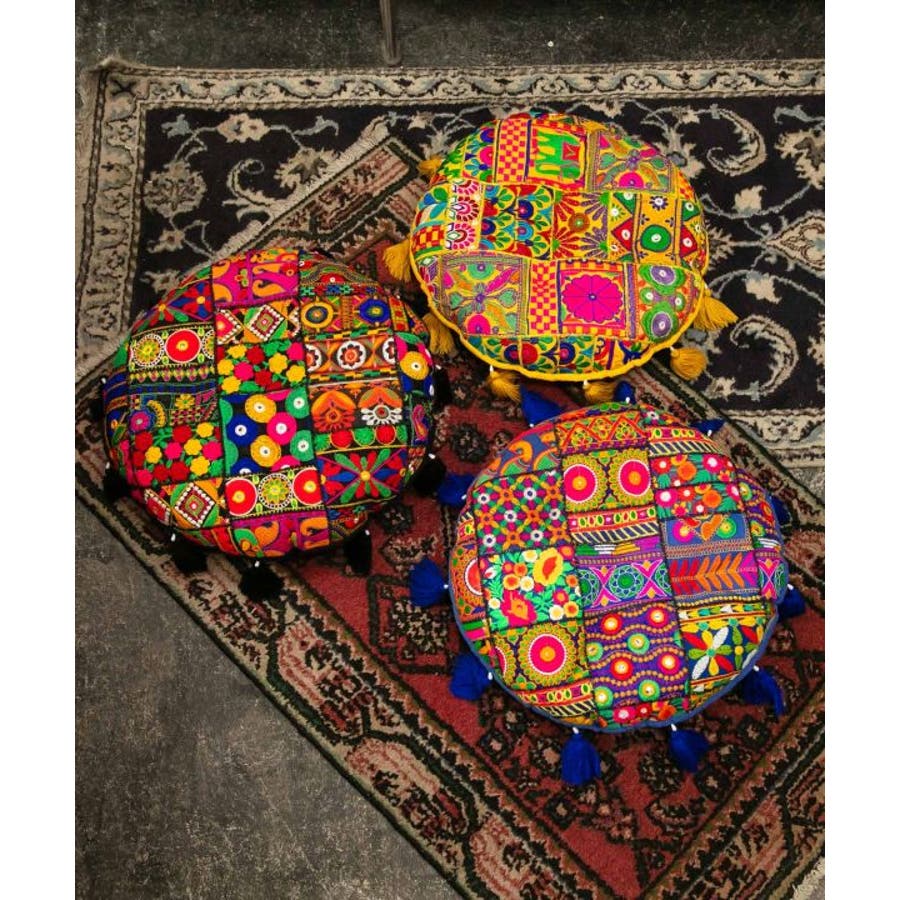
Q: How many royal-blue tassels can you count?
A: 11